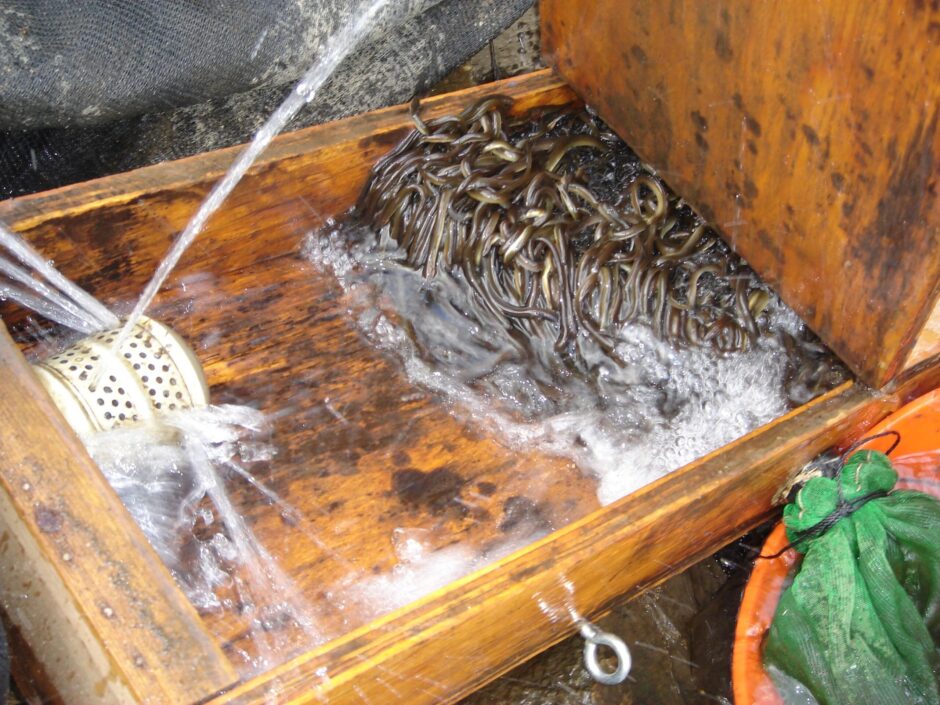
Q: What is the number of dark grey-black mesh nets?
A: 1